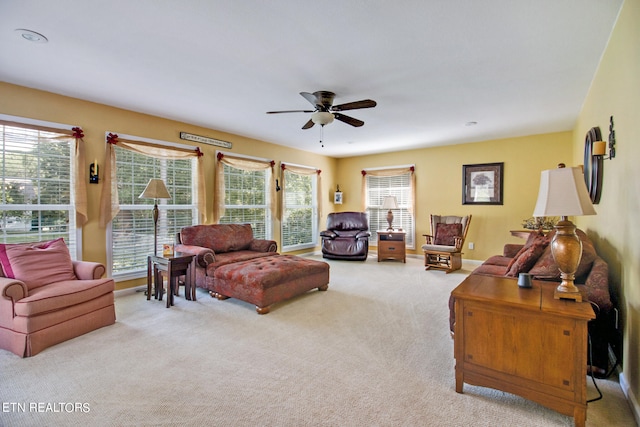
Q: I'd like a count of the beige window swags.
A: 5